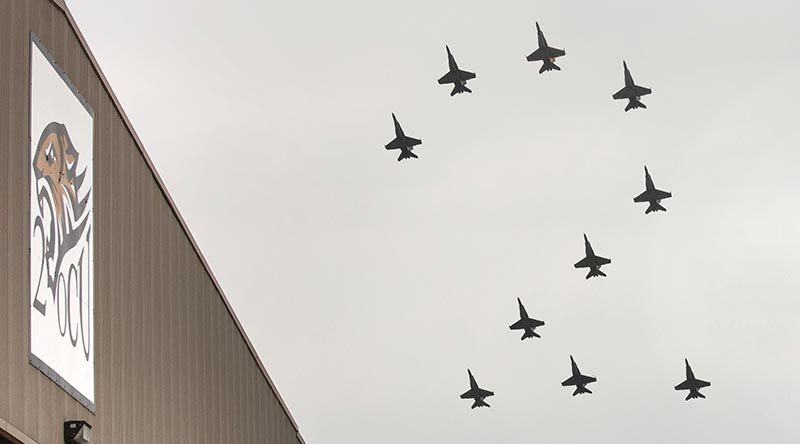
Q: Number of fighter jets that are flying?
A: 10